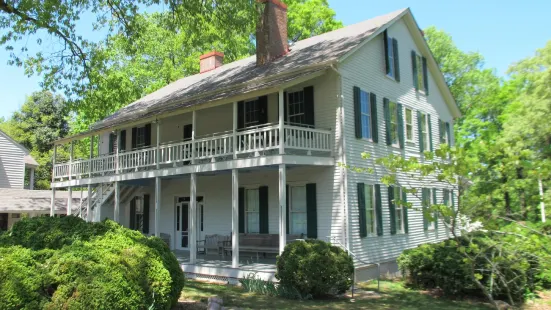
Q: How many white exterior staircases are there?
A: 1